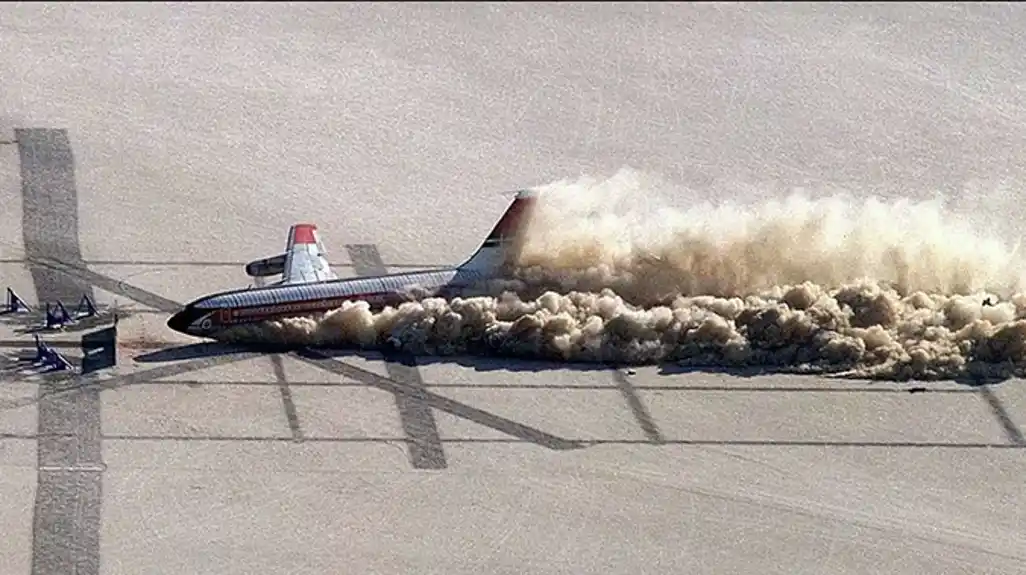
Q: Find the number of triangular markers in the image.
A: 4